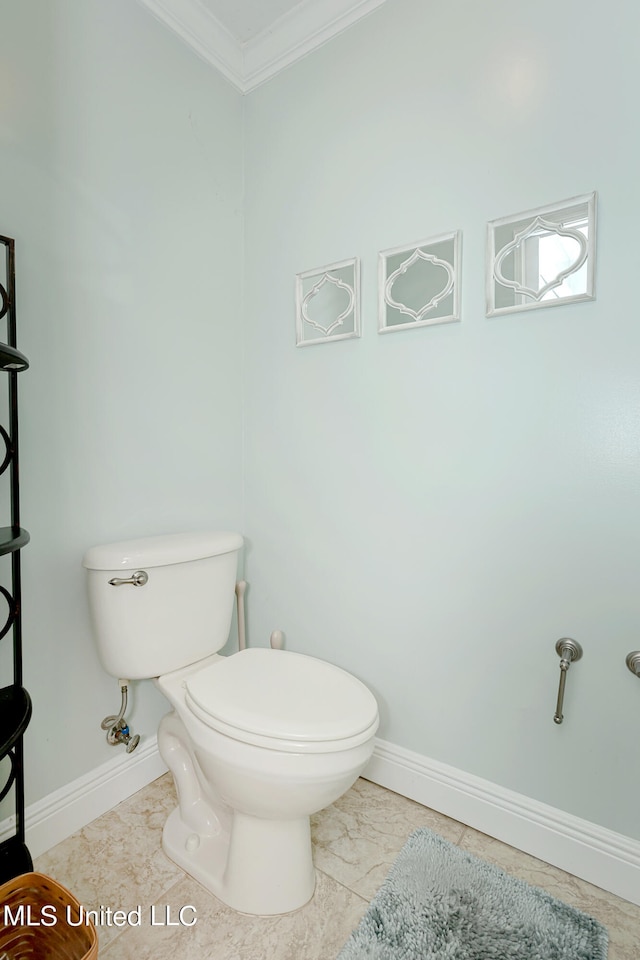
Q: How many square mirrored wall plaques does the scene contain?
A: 3